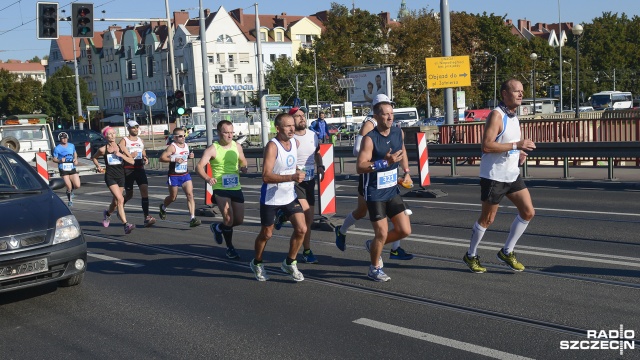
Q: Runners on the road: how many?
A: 10